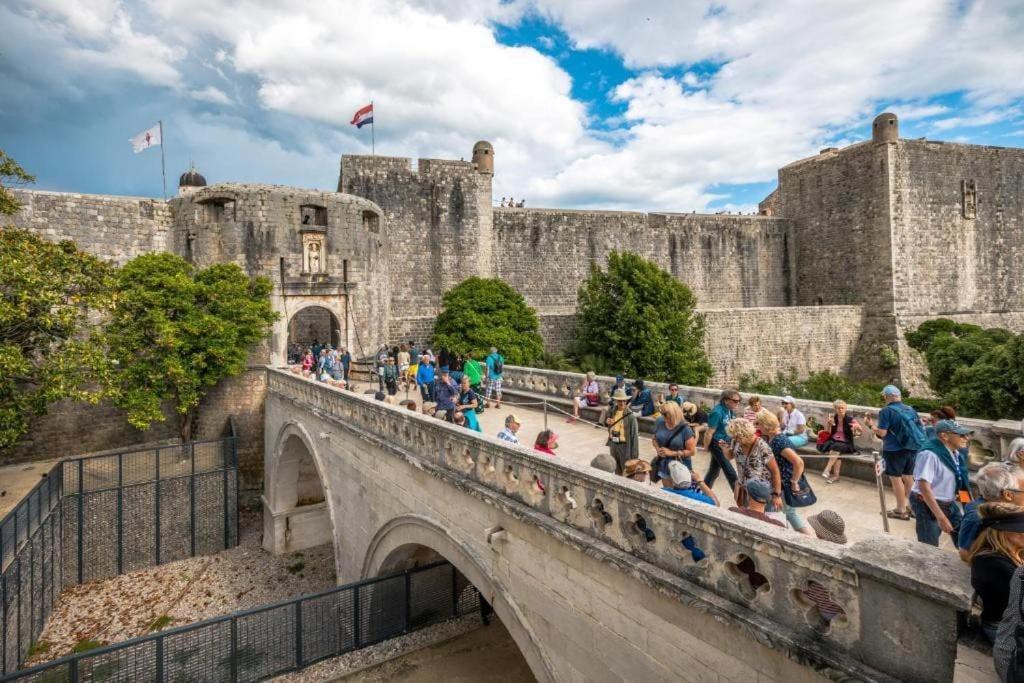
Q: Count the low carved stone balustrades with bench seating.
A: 2